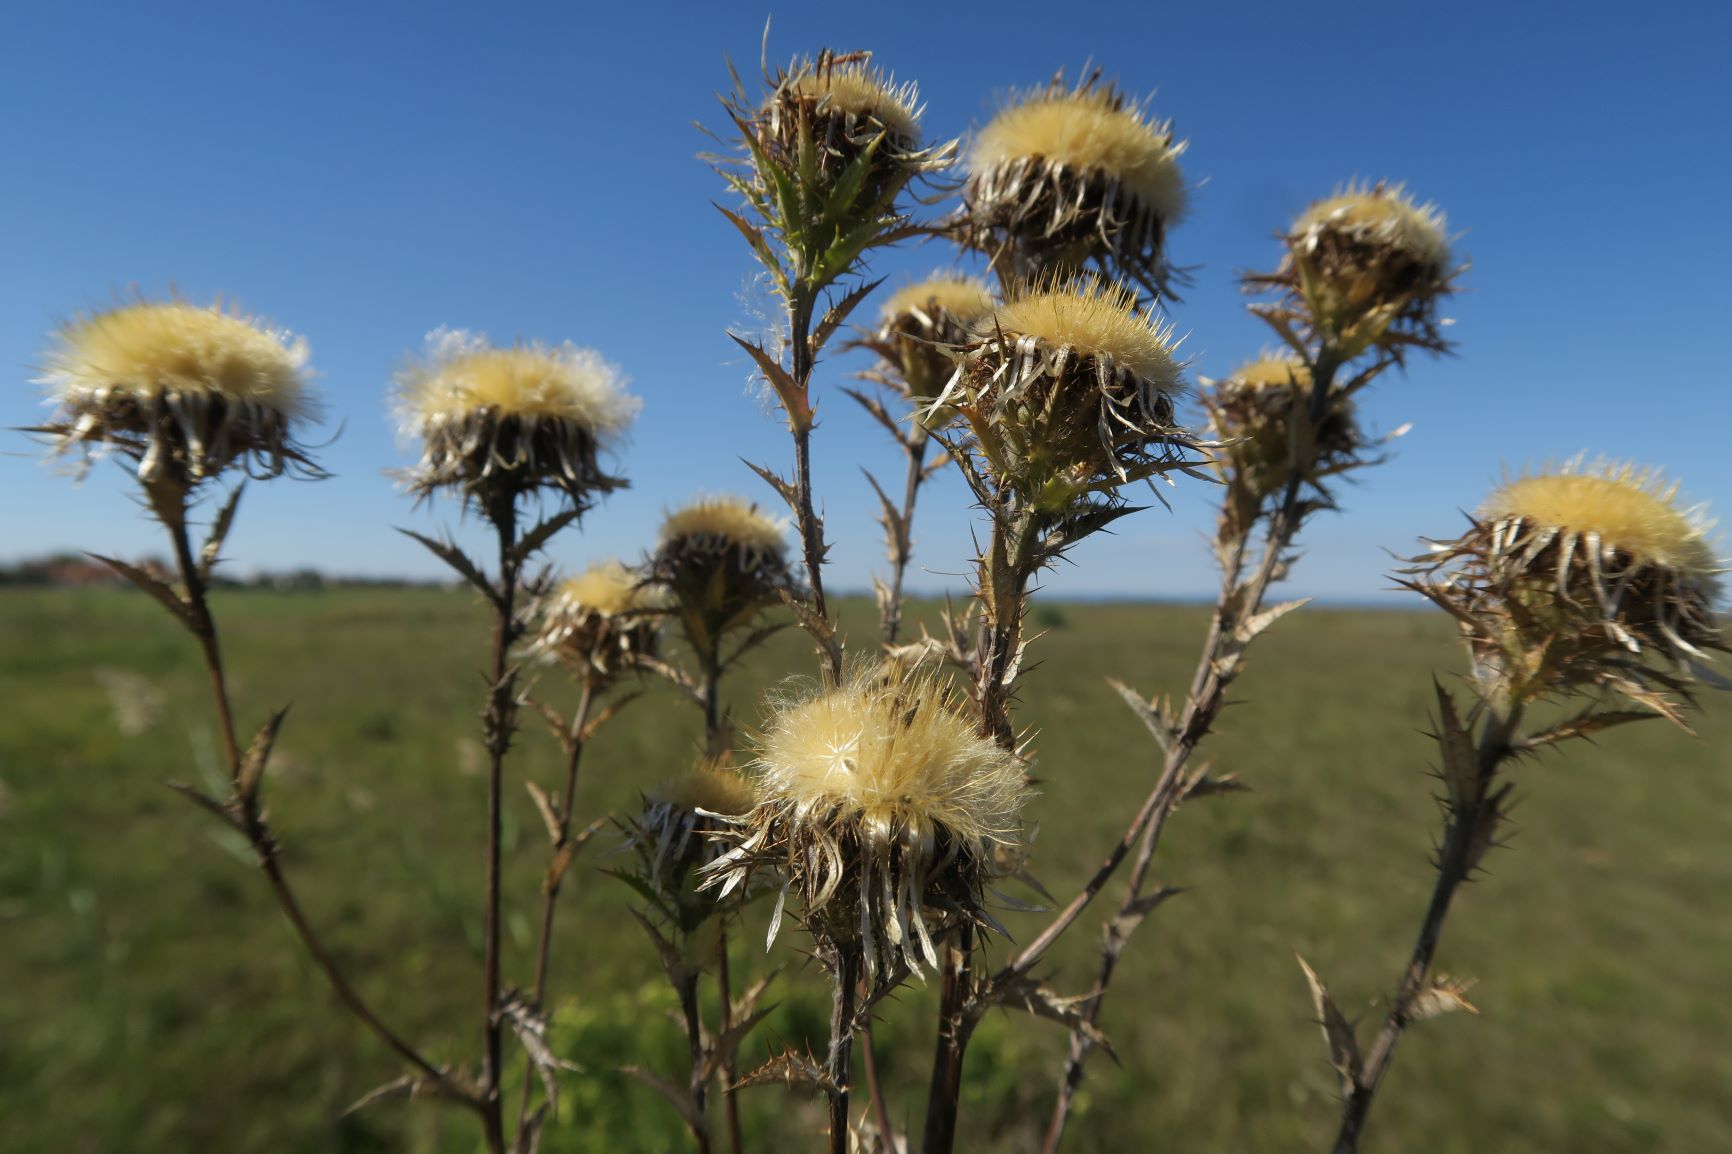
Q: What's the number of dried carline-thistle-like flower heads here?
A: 13